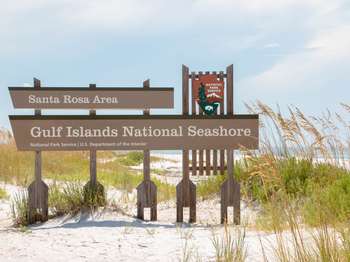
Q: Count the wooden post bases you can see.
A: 5